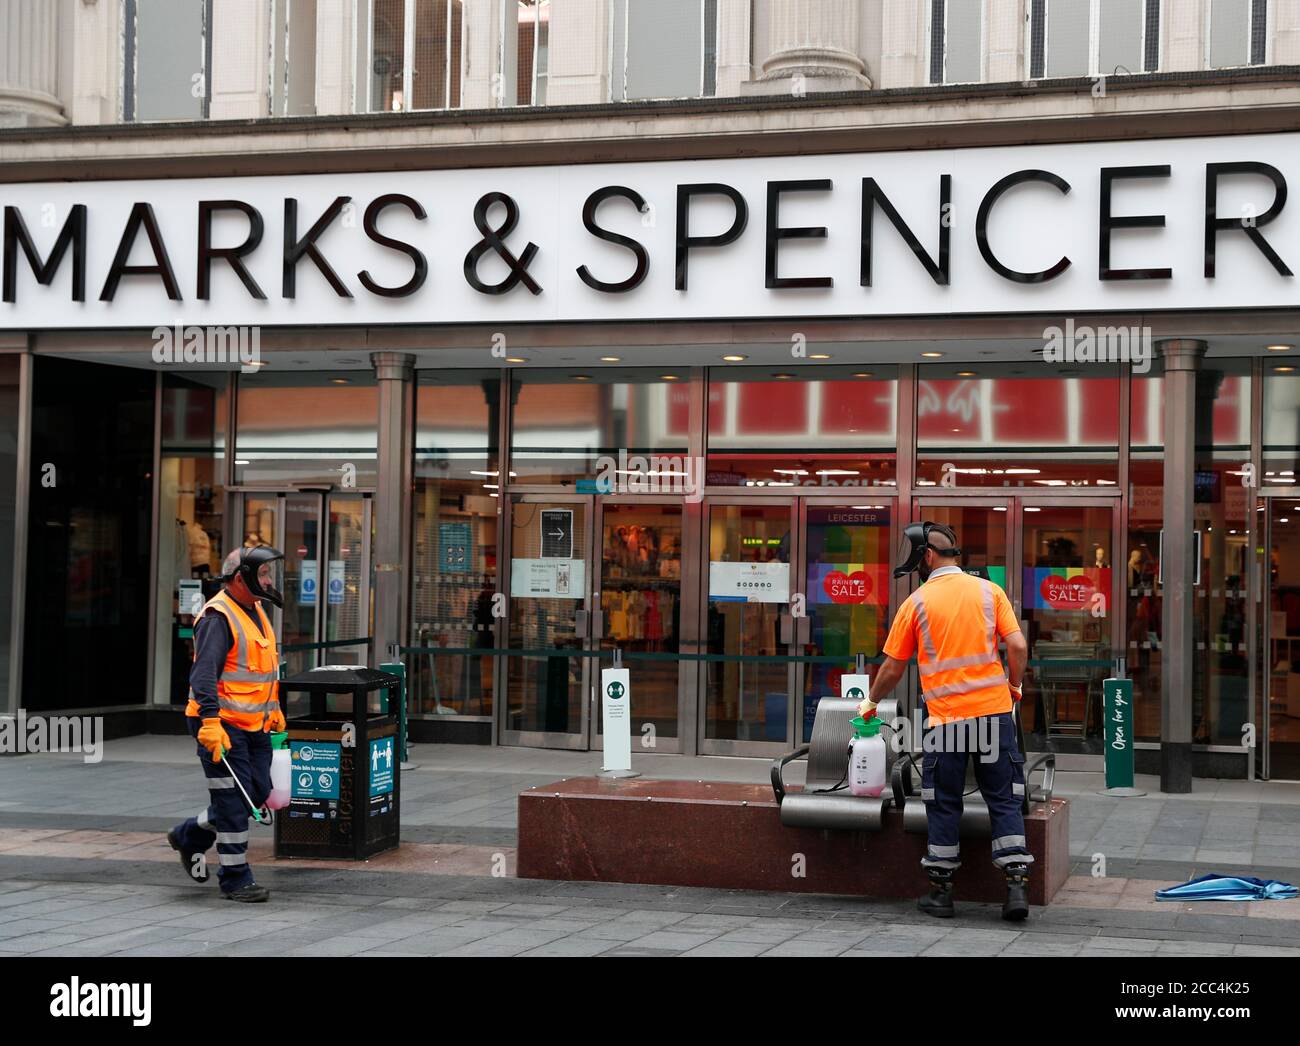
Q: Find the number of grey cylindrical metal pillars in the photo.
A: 2